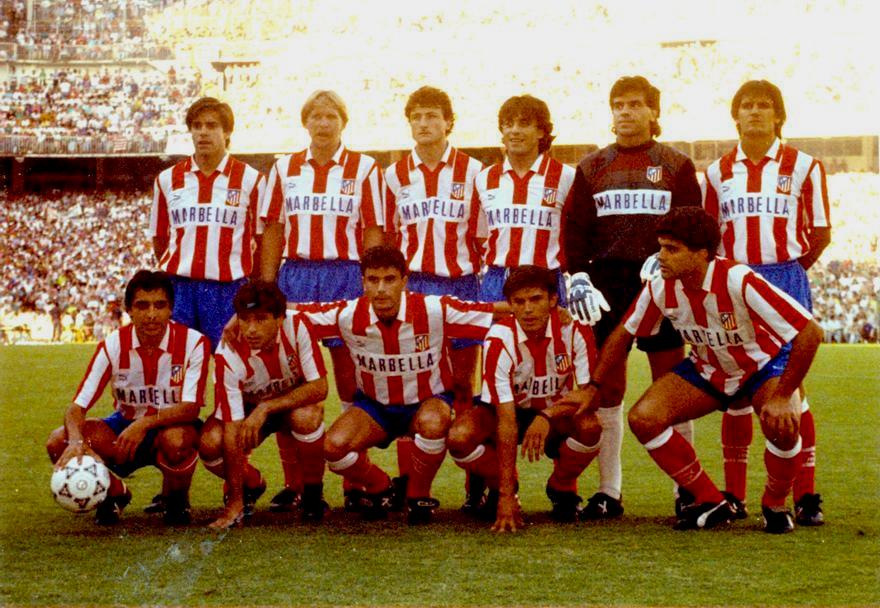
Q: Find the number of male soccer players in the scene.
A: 11